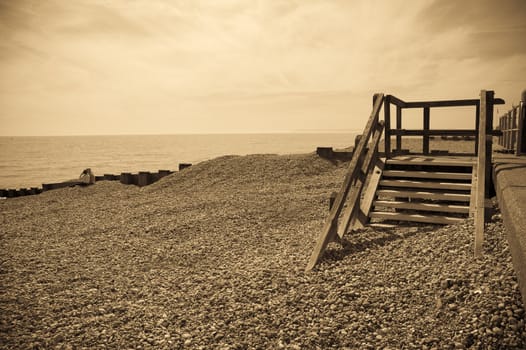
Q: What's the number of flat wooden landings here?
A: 1